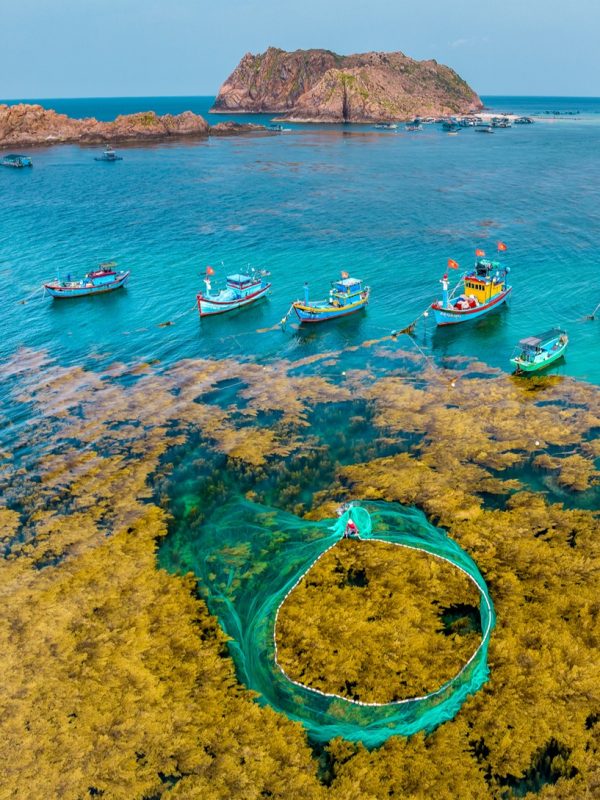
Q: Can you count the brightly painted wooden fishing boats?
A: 5